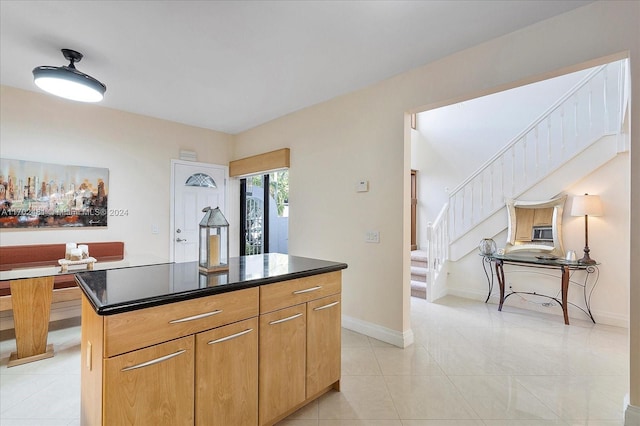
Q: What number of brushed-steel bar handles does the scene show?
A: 6